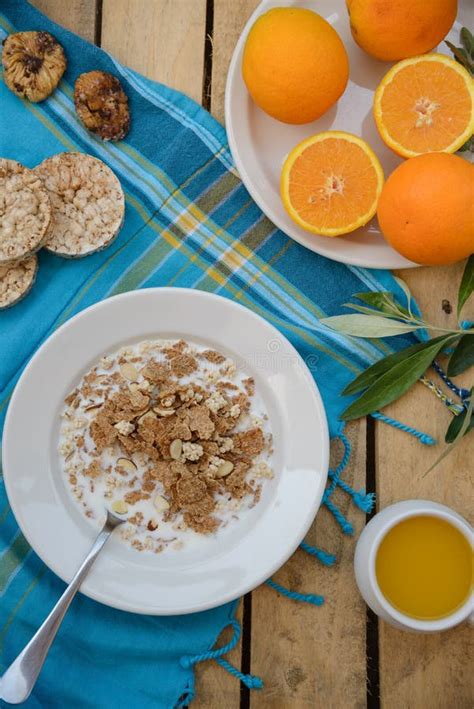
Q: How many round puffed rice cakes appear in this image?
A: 3